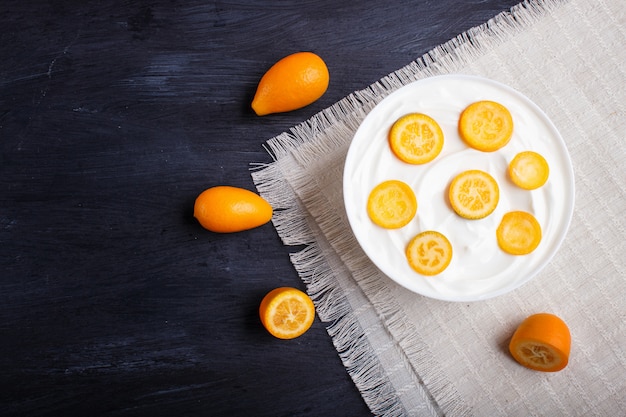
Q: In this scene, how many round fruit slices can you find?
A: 7